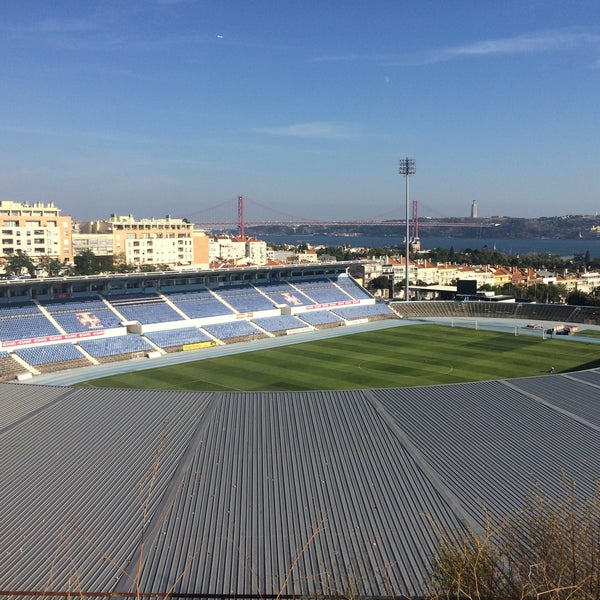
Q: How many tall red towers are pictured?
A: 2